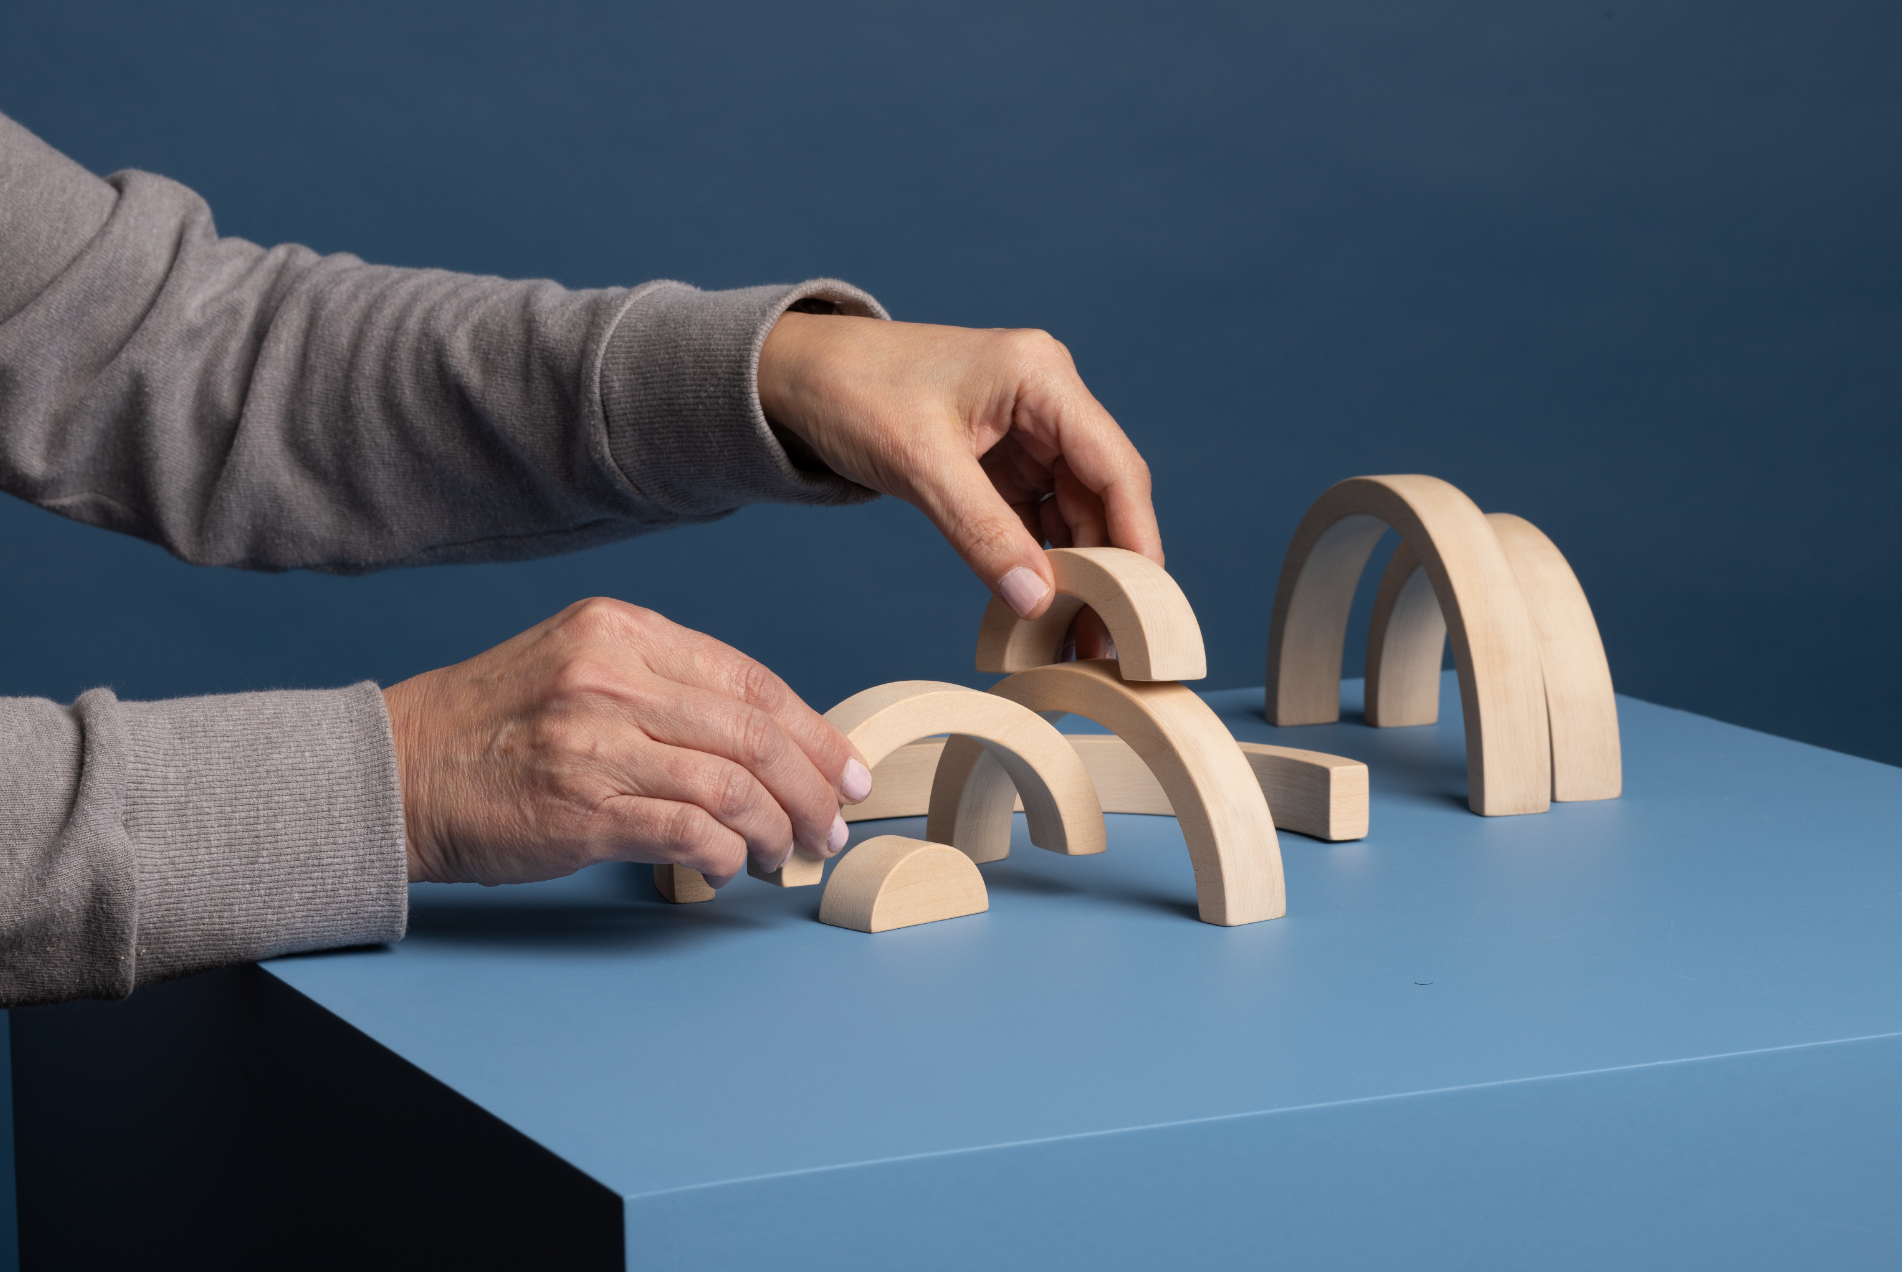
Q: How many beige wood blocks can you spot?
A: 7